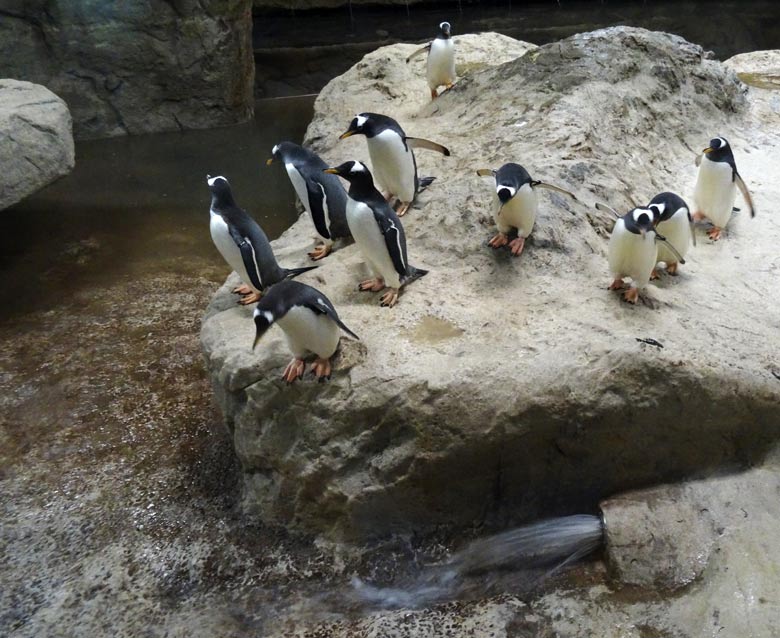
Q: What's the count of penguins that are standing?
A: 10